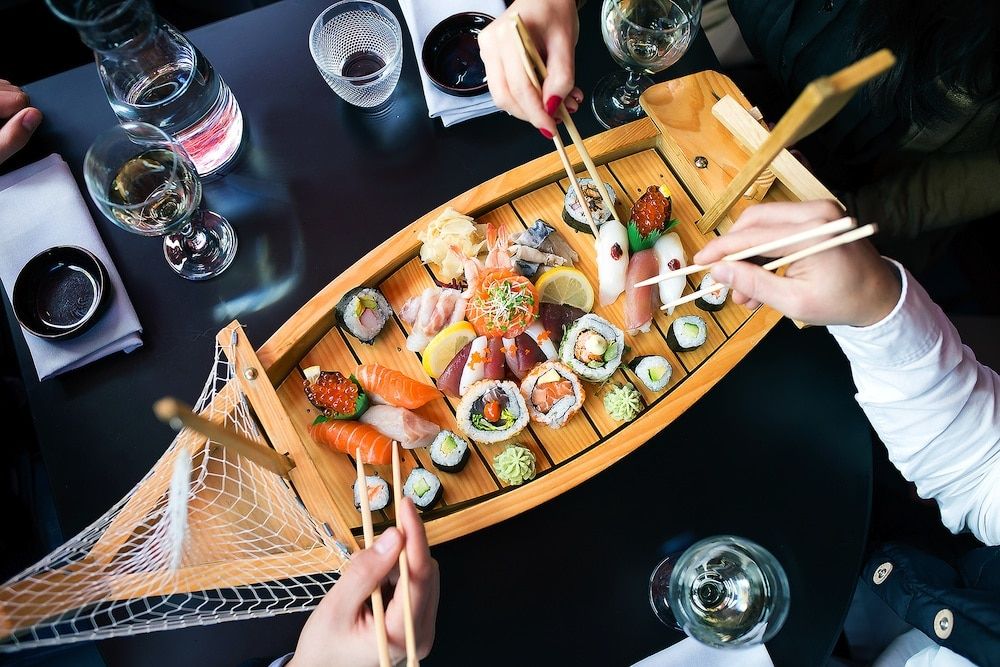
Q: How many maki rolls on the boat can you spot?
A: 11